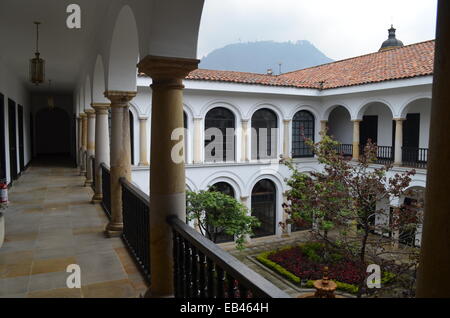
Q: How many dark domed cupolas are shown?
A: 1